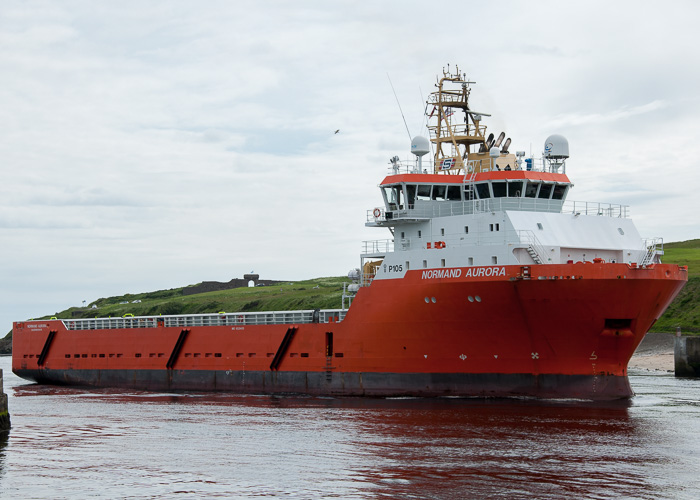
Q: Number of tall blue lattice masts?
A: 0